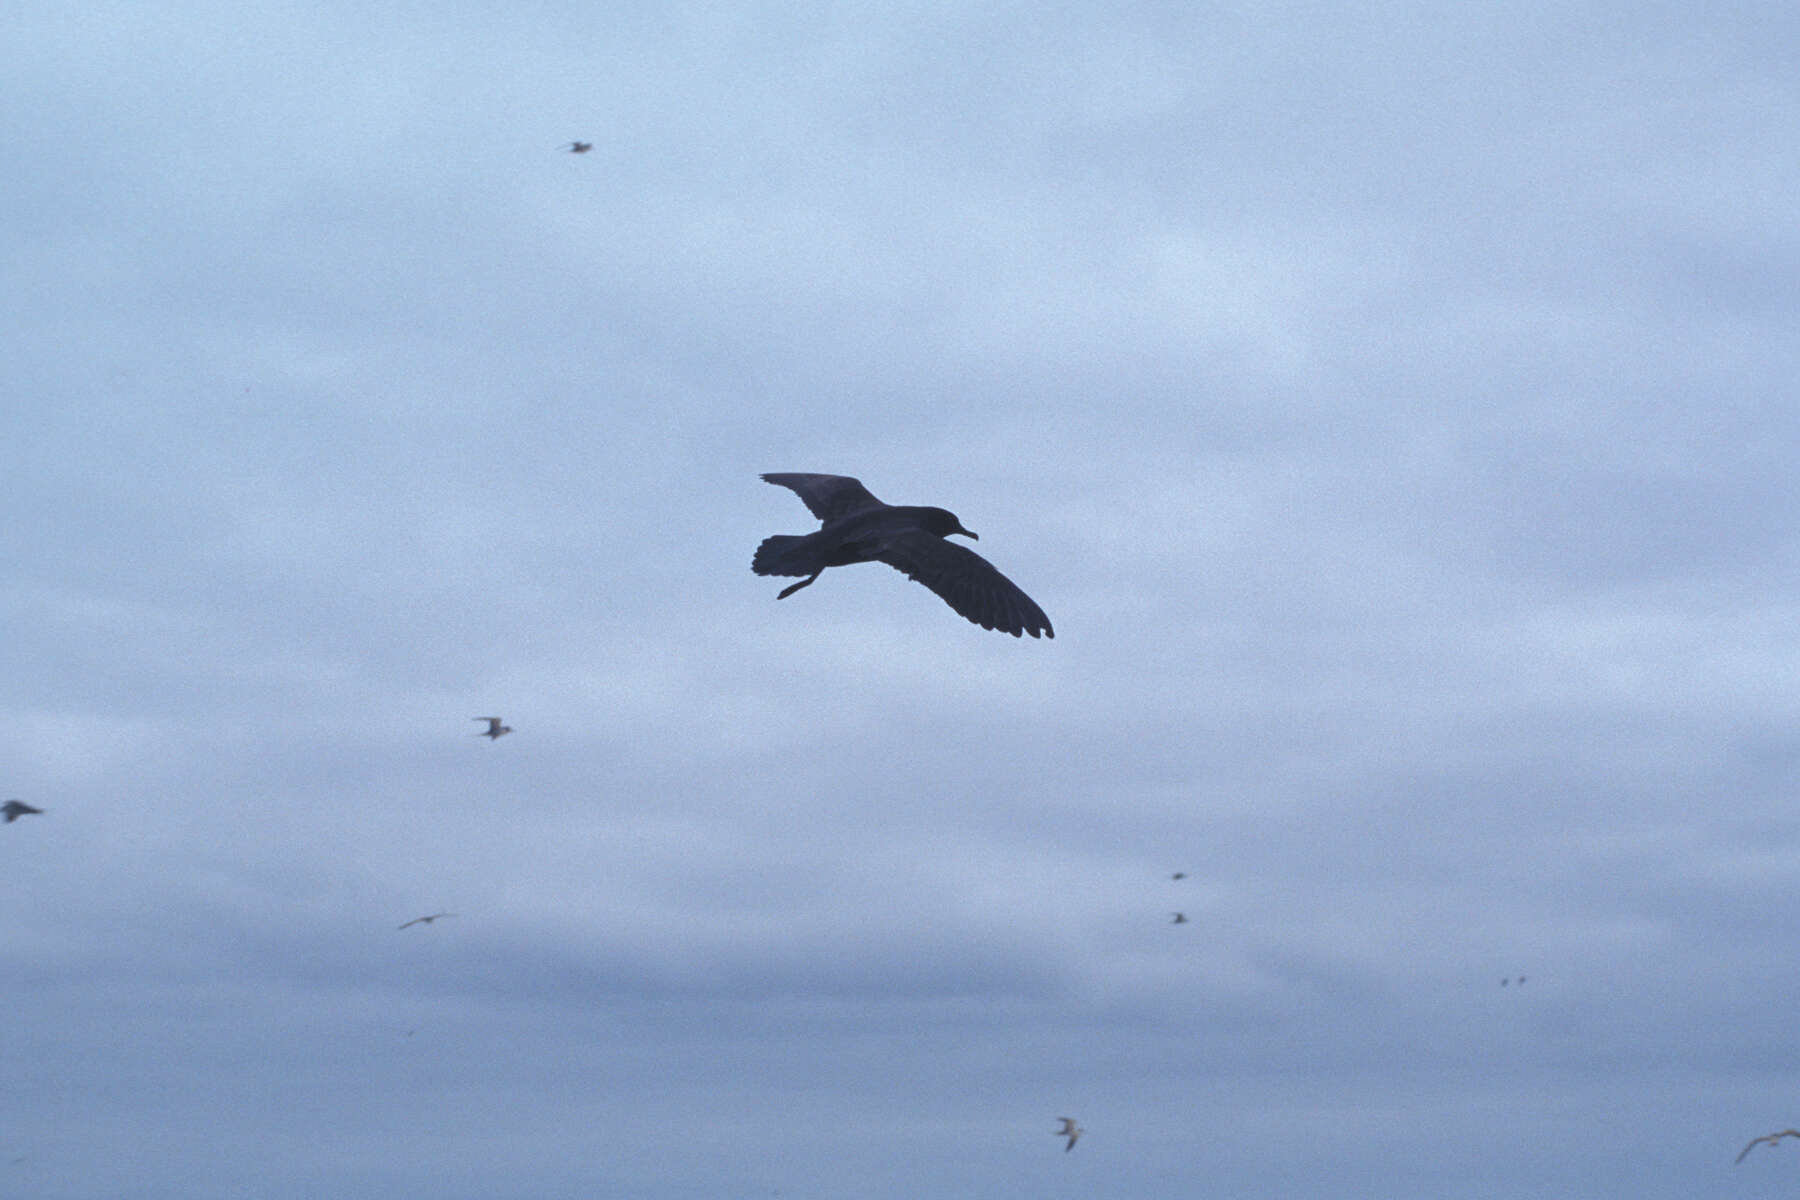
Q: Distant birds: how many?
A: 10